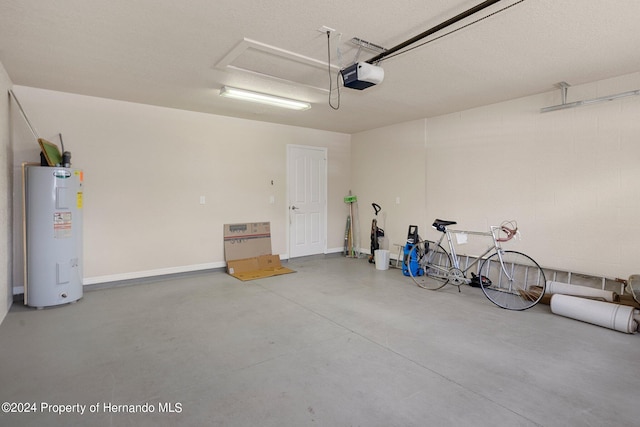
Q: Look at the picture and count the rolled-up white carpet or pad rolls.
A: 2